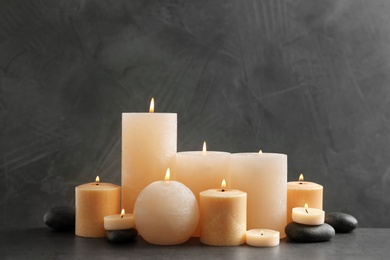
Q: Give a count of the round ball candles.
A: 1